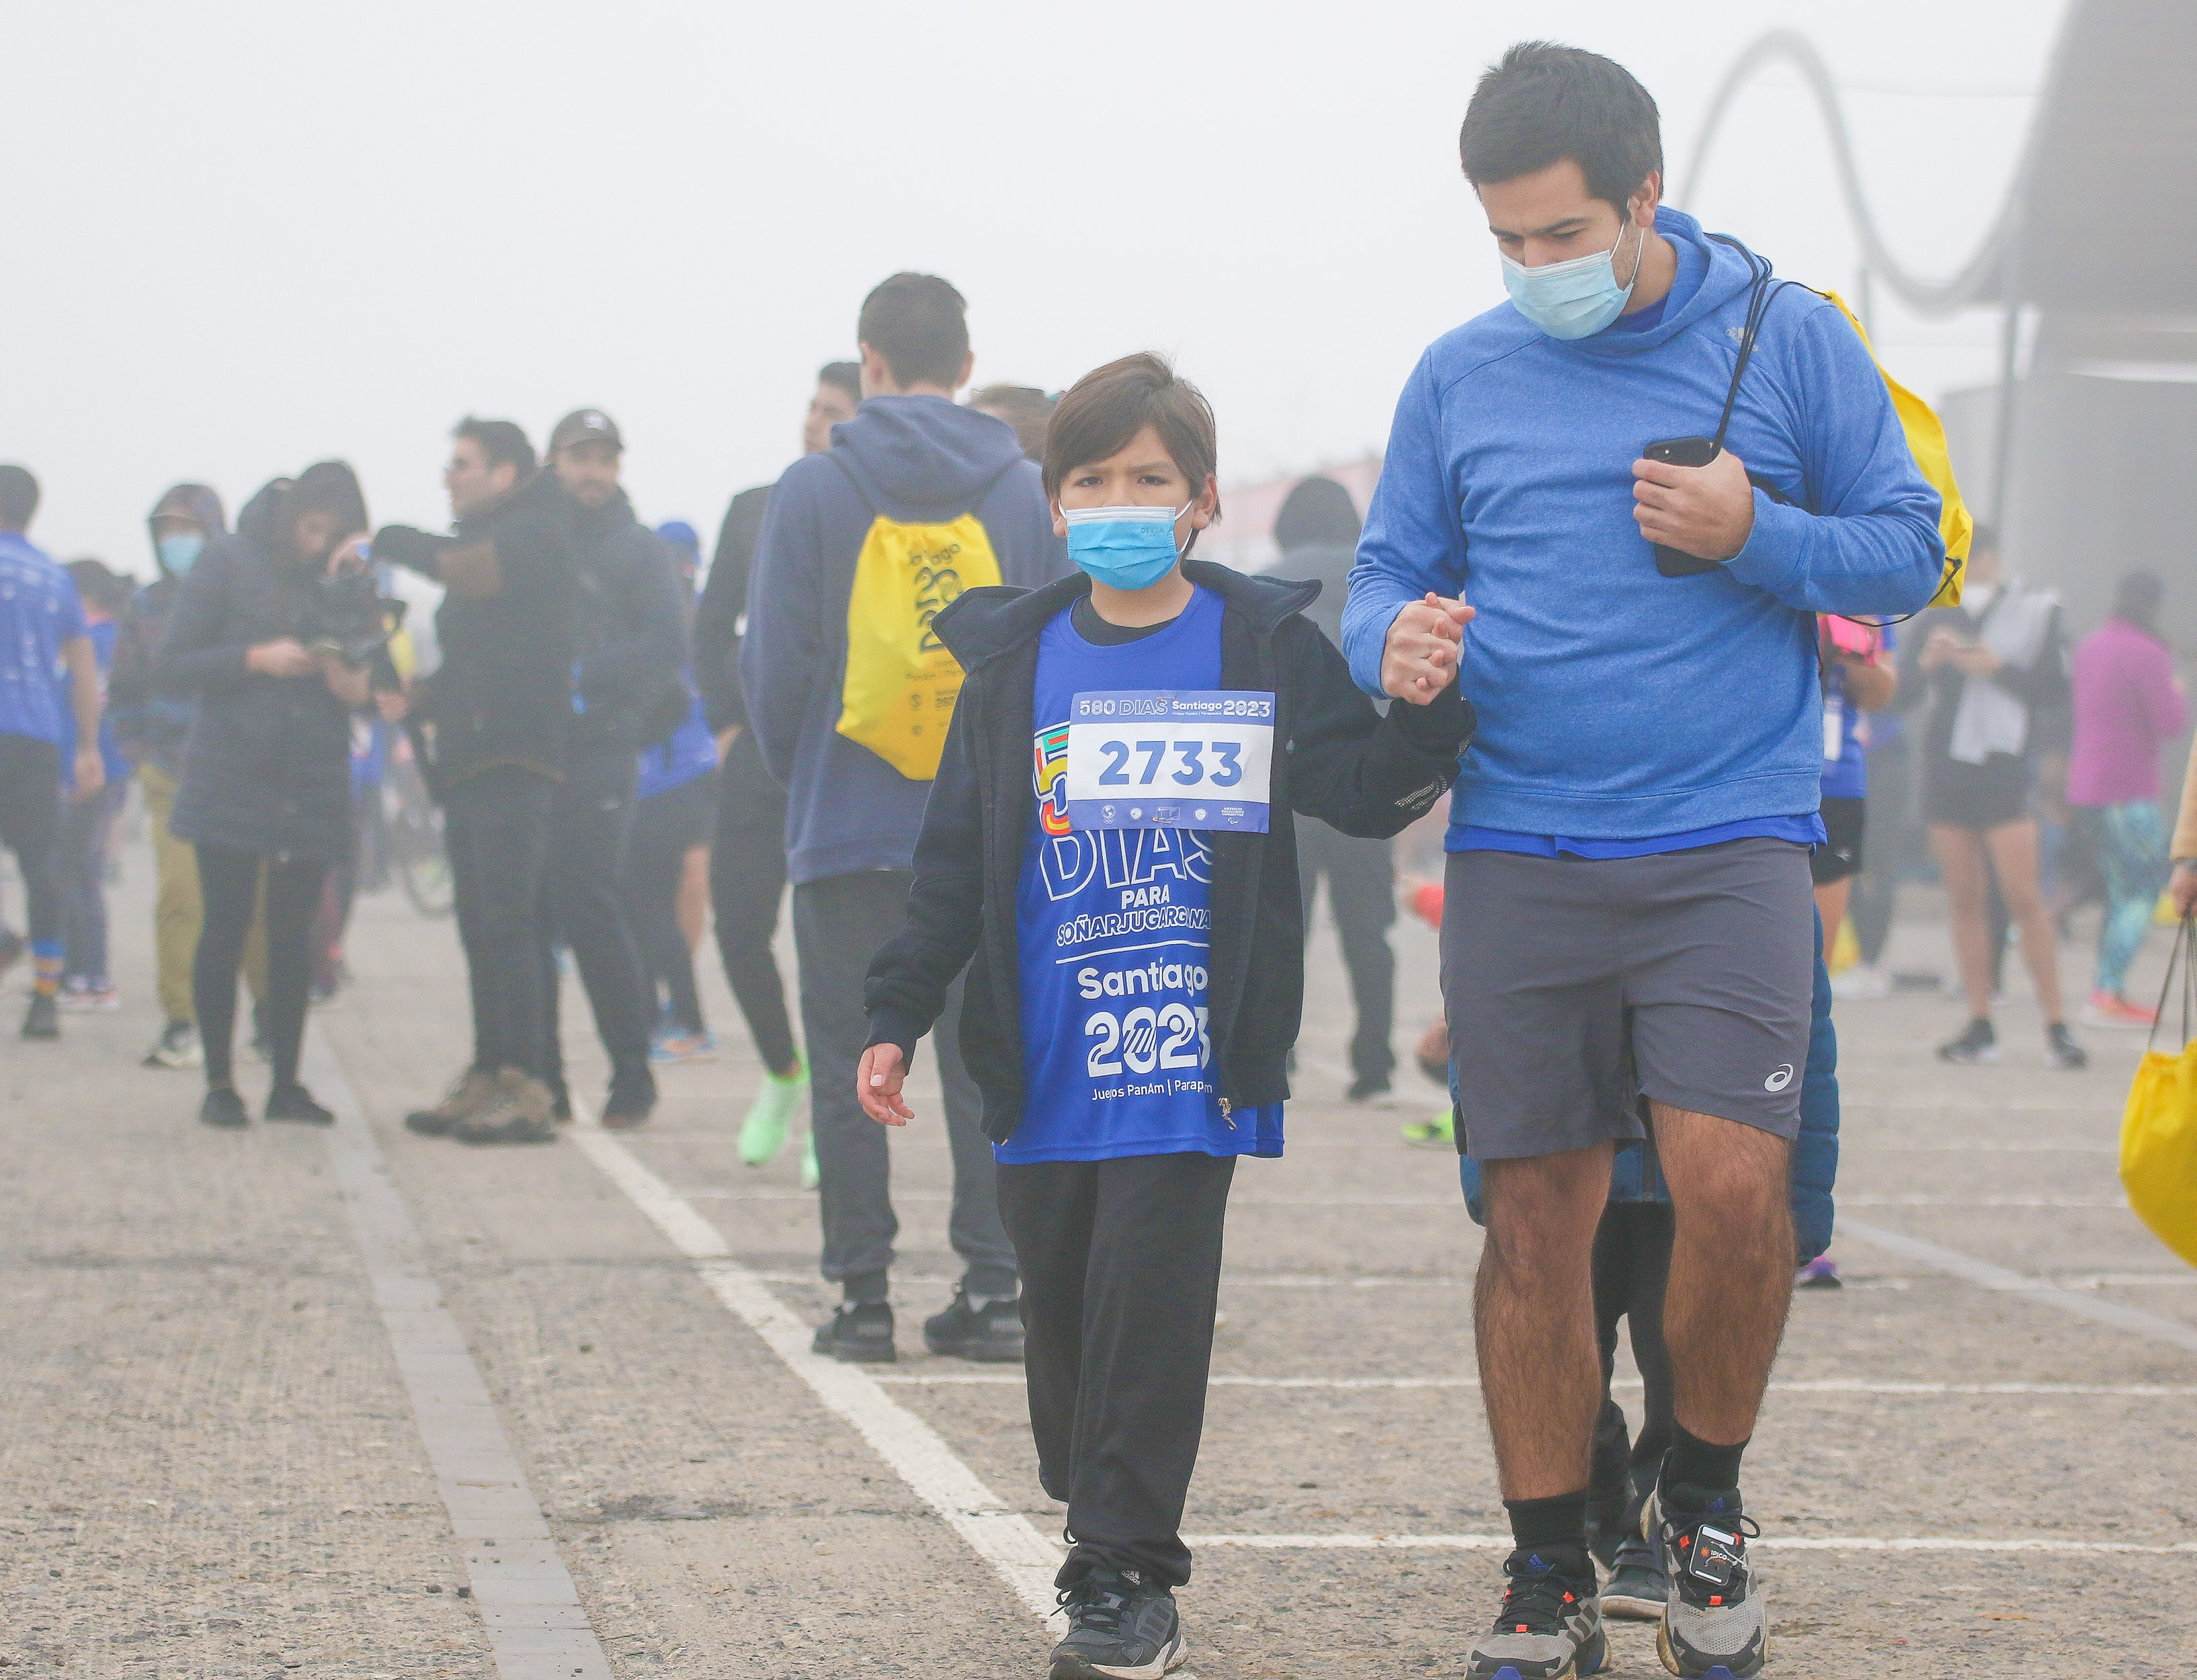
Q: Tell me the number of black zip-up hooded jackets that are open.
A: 1